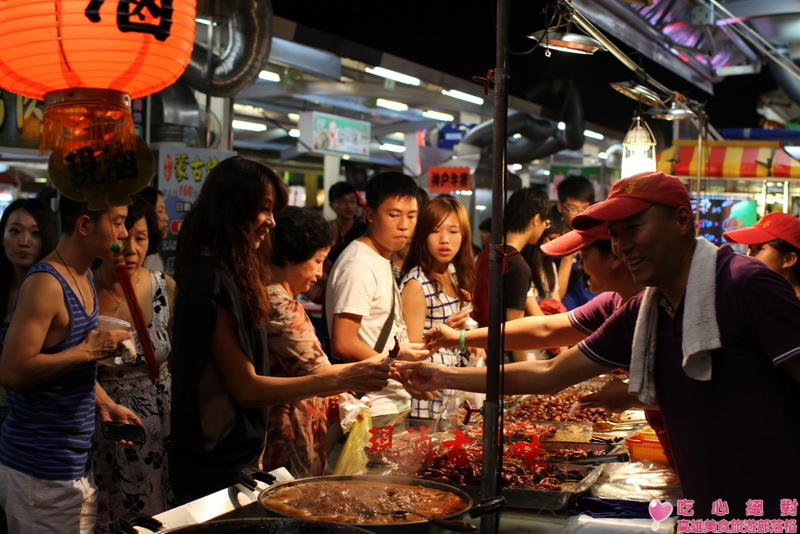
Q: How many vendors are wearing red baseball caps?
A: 3